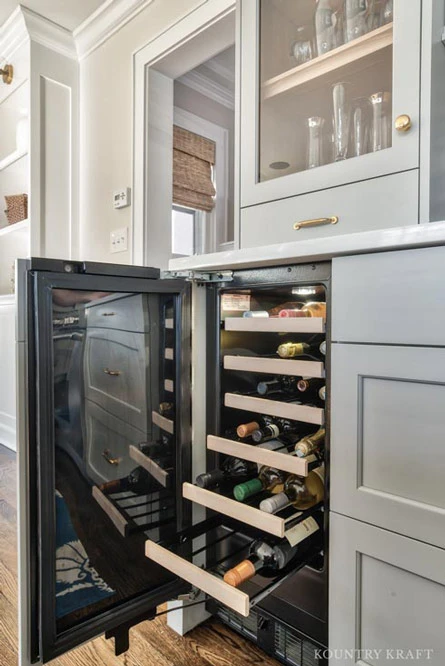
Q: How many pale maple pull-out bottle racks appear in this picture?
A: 6